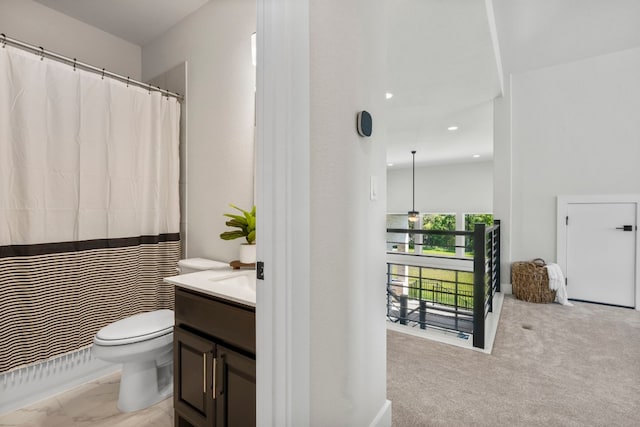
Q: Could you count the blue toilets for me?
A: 0